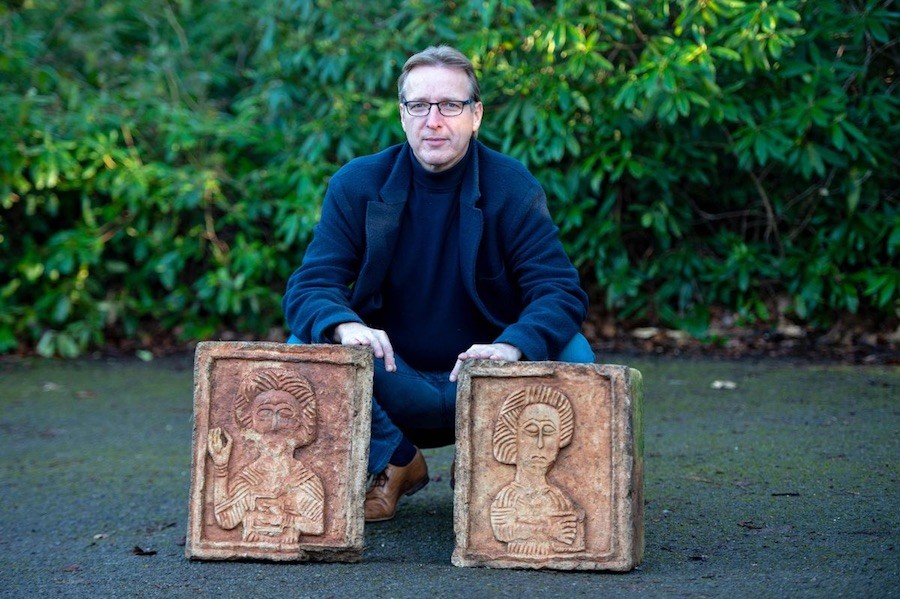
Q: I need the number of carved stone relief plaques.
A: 2